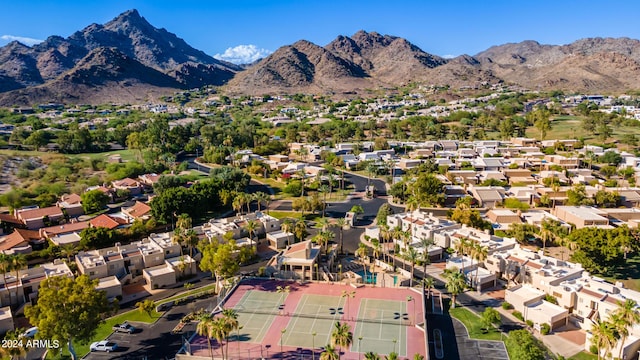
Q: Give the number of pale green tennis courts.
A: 3